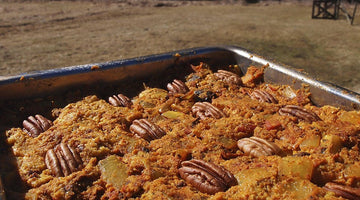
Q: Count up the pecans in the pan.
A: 12